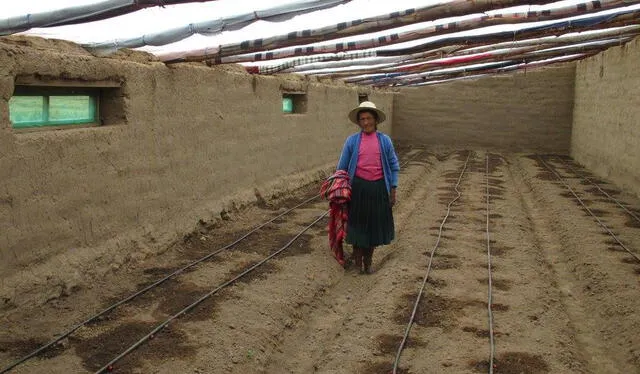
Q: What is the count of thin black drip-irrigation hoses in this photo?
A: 6